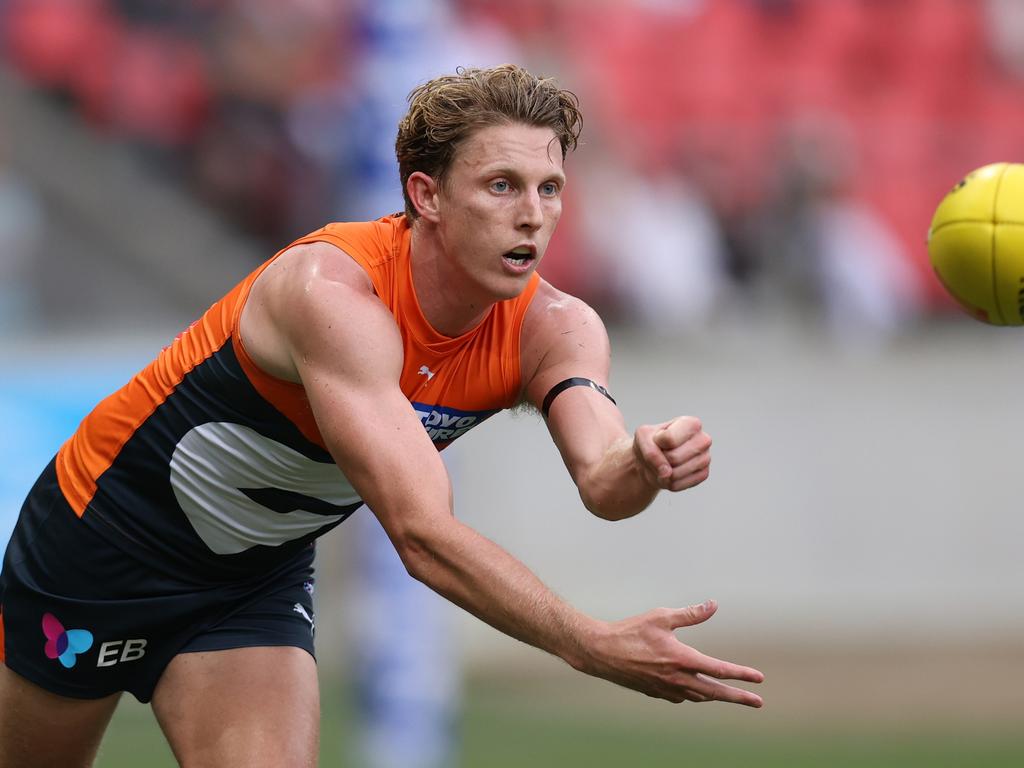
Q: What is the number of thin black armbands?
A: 1